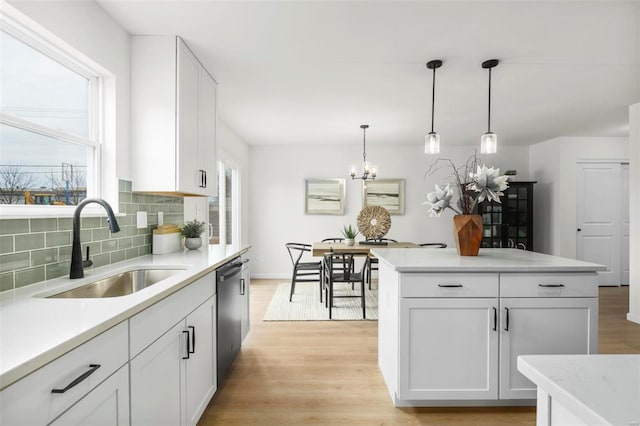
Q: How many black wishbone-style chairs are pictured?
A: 5